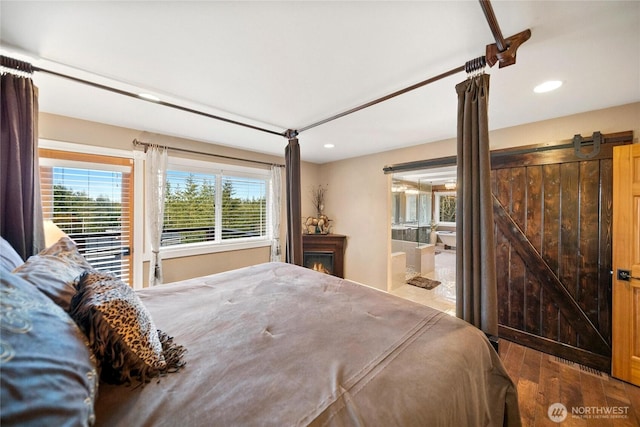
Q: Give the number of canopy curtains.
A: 3